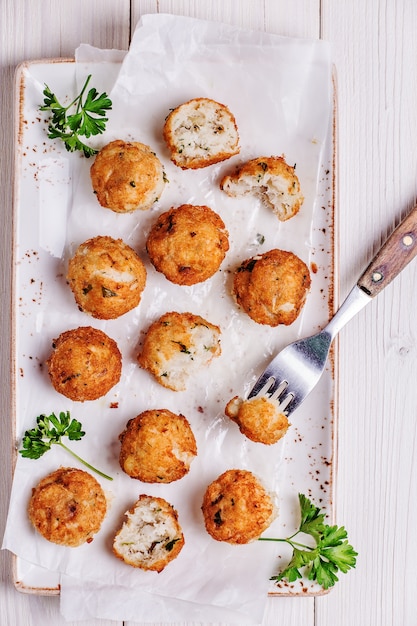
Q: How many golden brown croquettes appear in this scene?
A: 13